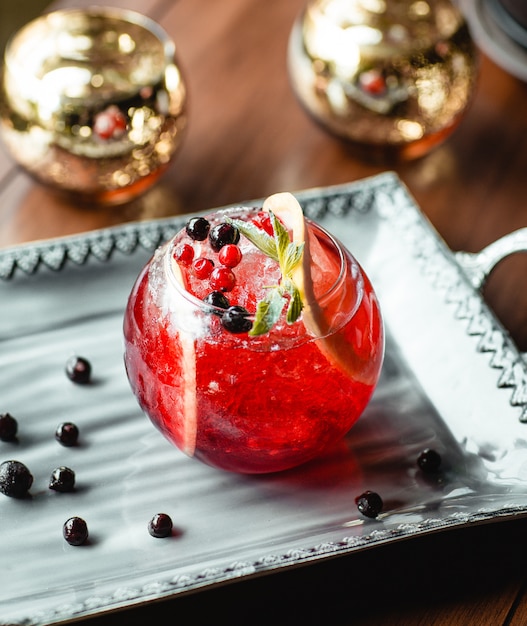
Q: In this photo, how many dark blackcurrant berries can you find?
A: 13